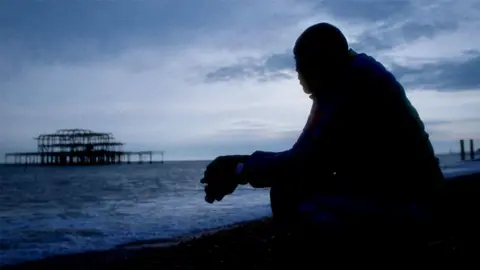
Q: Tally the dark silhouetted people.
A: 1